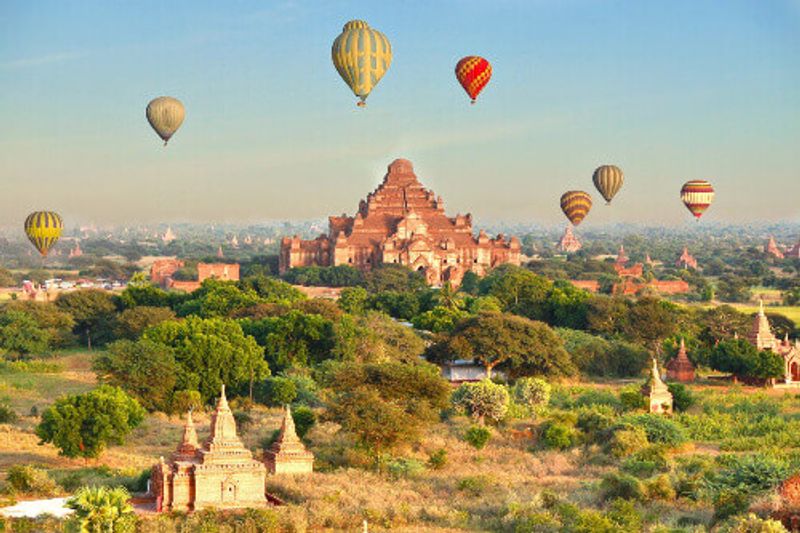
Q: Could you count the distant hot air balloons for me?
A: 7